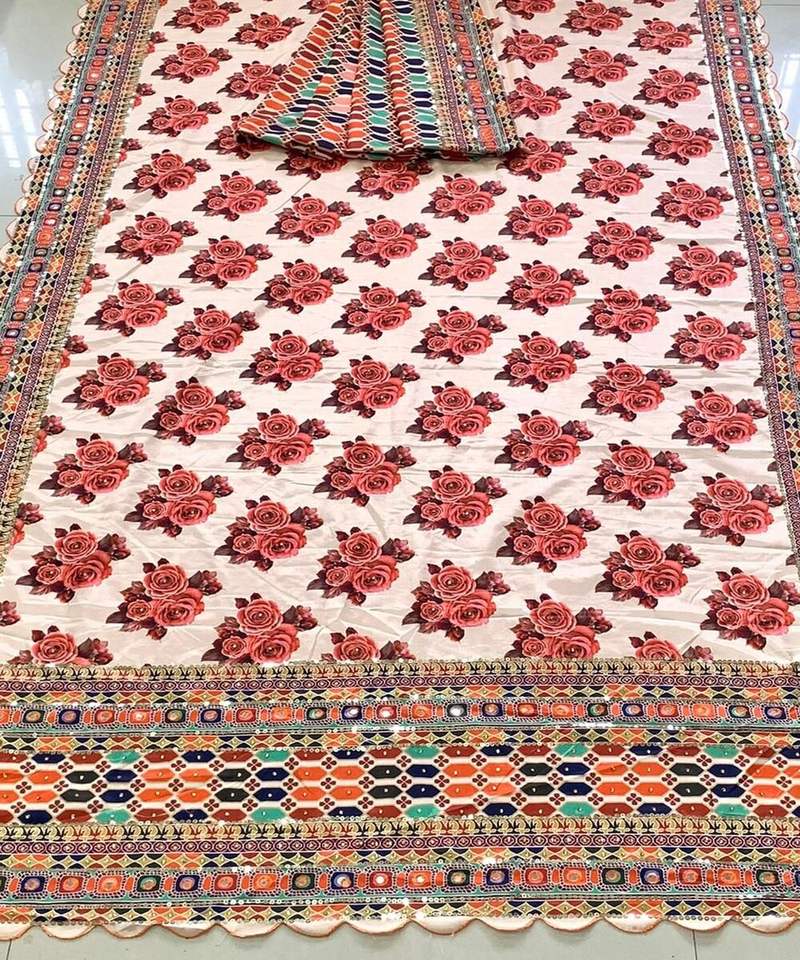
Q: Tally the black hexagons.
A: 10